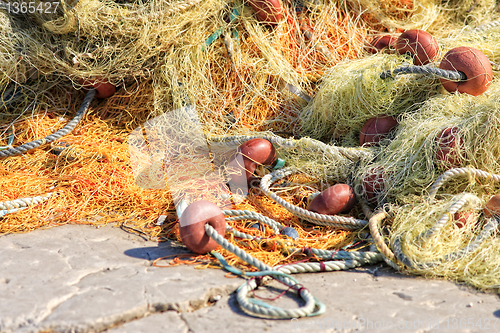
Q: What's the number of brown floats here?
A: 14